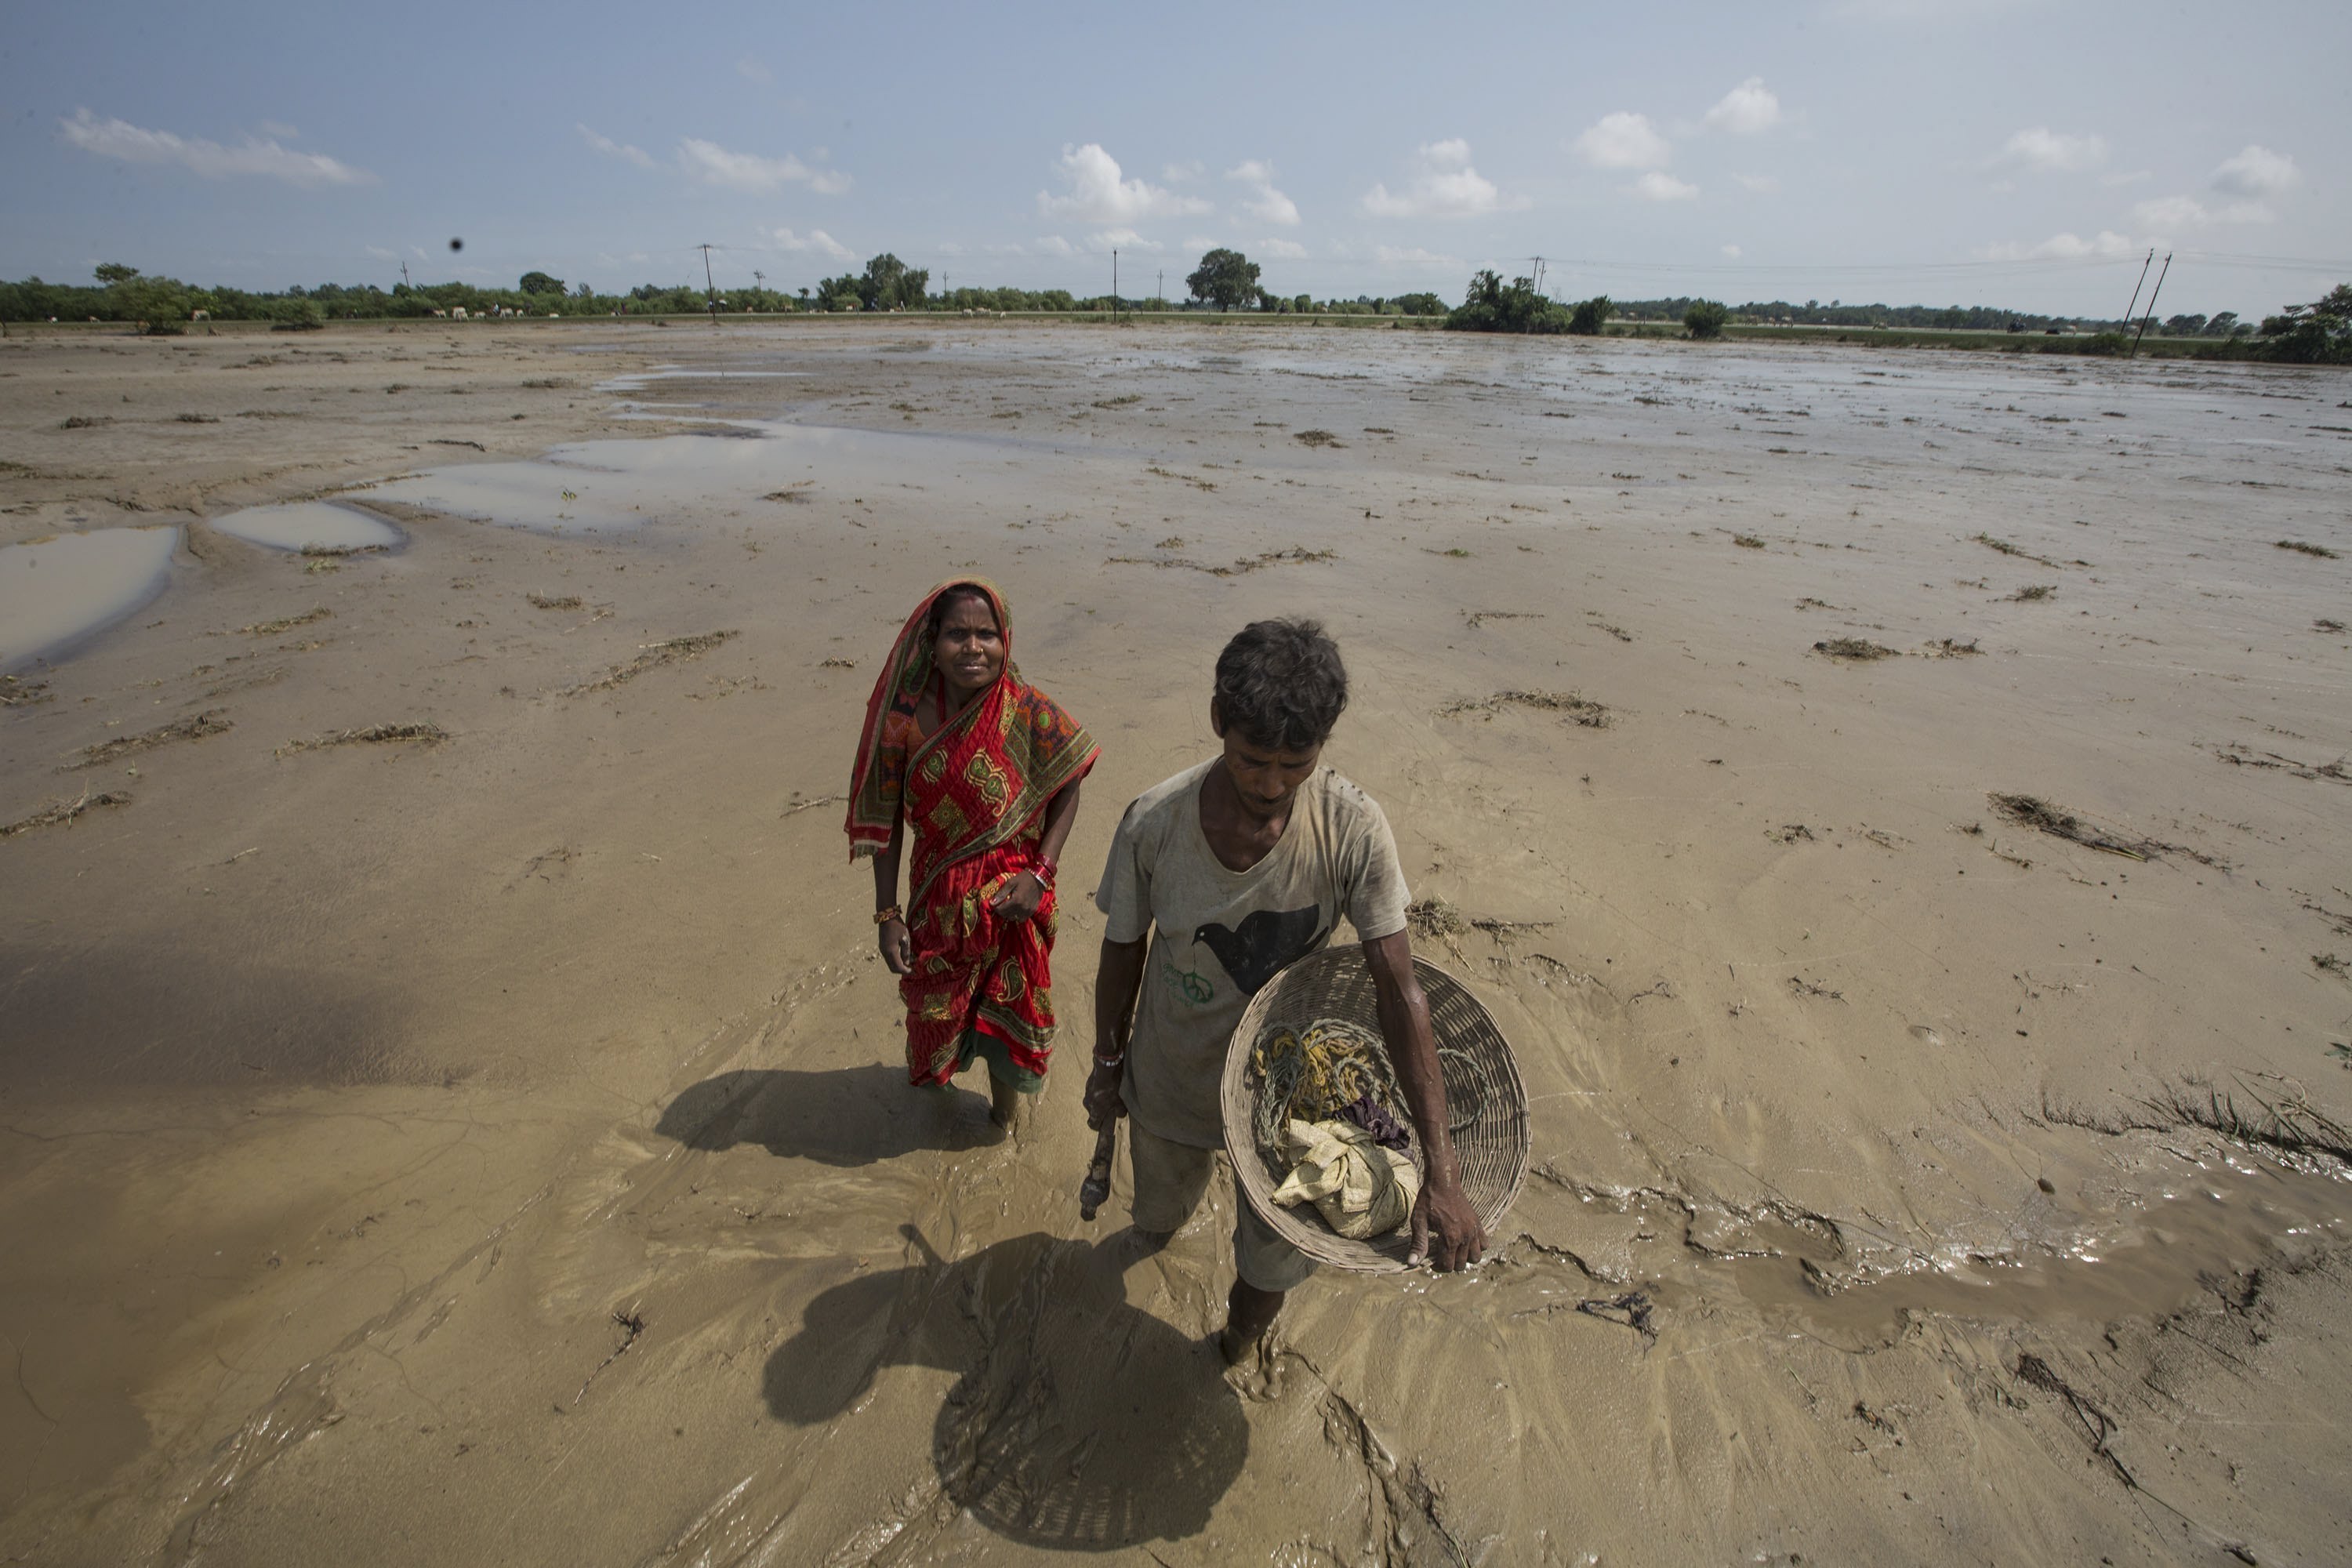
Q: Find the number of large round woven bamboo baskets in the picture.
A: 1